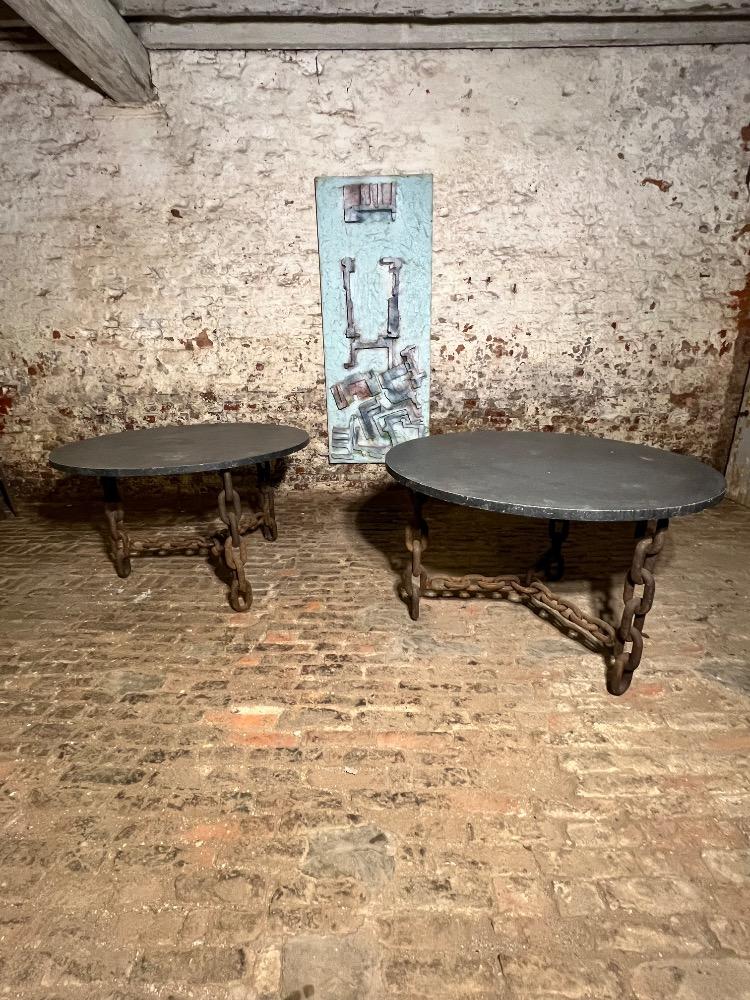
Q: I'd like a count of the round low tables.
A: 2